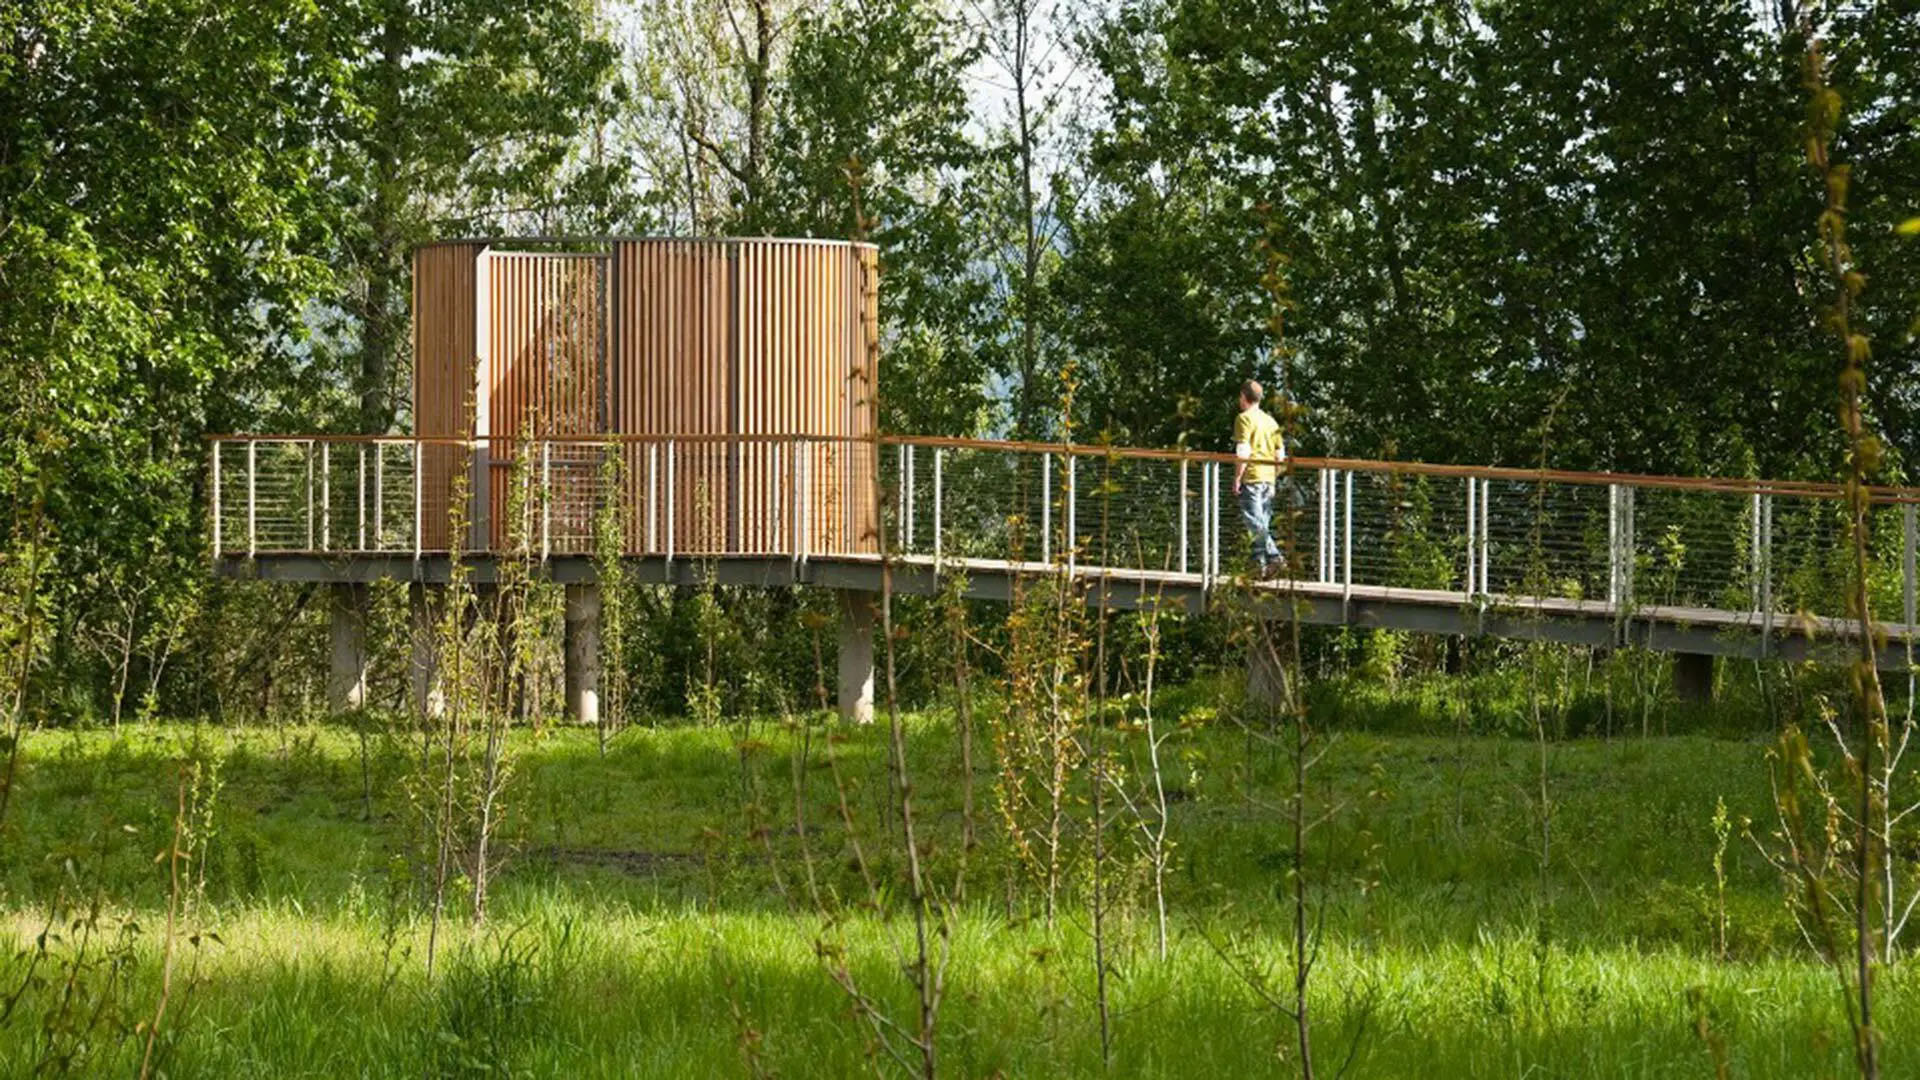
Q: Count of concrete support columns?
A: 6